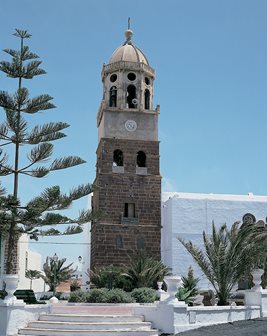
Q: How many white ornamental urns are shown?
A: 4